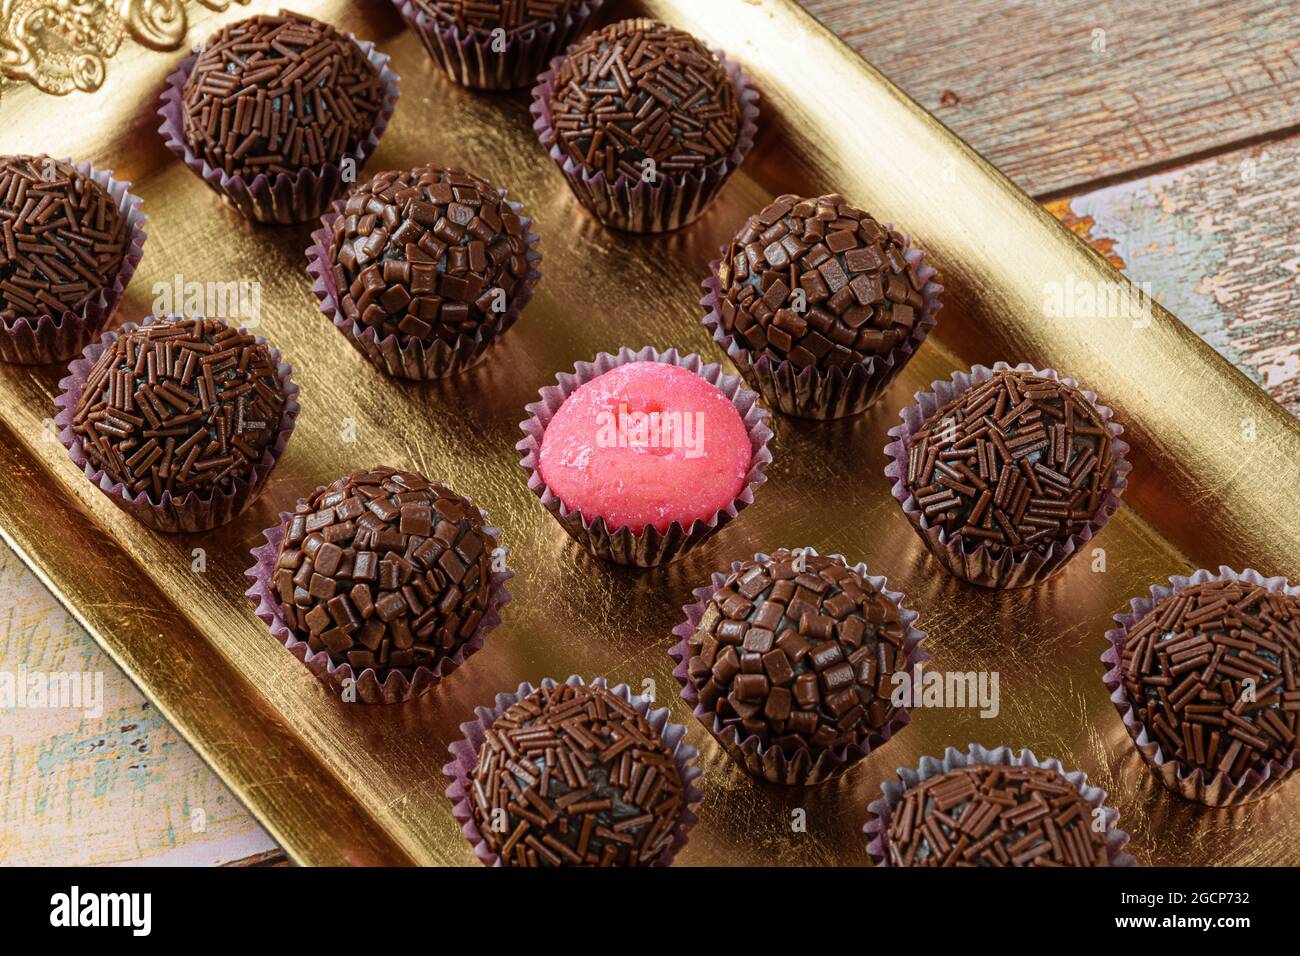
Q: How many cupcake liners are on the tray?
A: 14